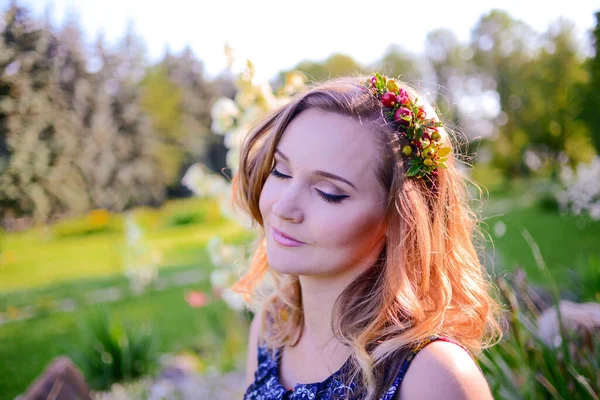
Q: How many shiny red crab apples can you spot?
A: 2